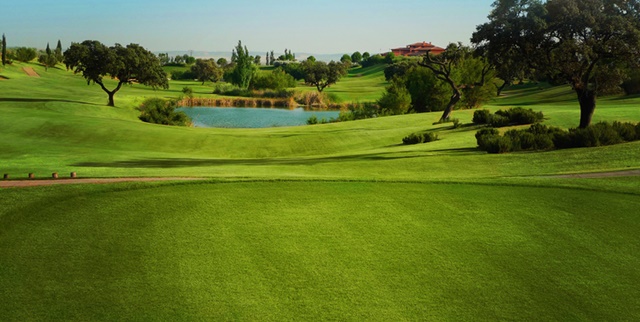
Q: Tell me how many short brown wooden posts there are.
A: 4